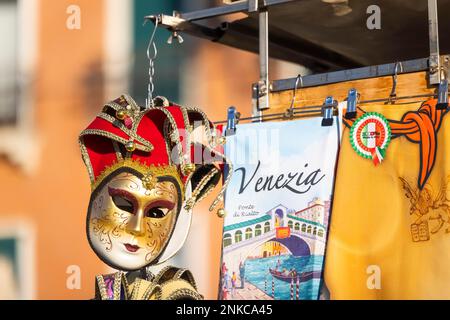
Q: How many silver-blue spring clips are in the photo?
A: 4